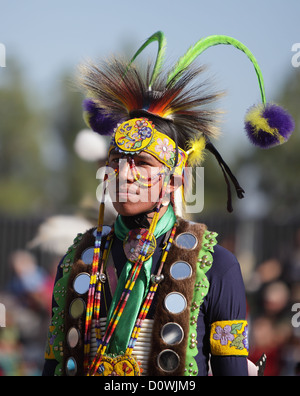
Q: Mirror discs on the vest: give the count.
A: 11